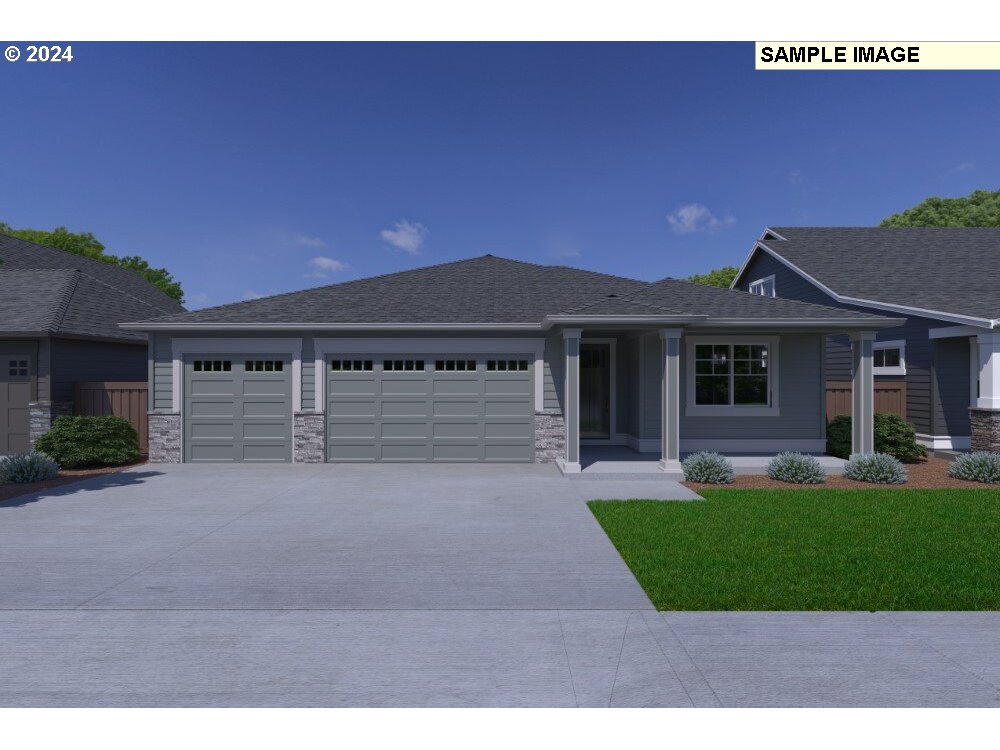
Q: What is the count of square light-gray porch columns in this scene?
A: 3